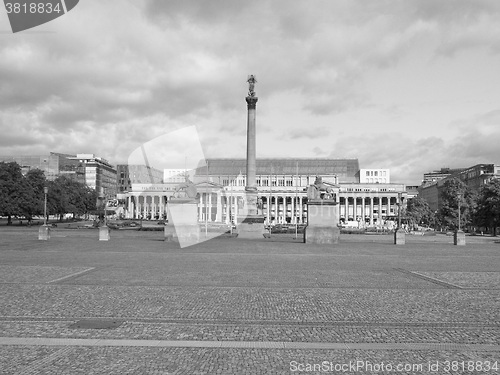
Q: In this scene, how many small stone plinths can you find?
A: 4